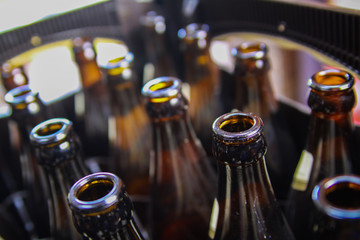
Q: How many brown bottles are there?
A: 13